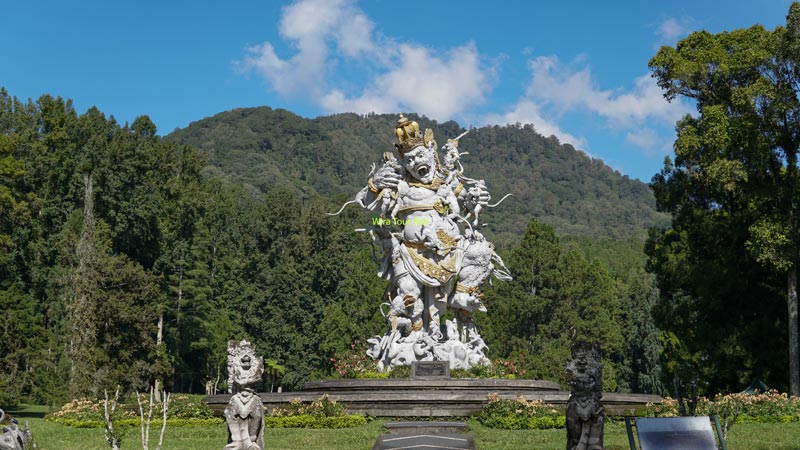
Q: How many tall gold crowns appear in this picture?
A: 1